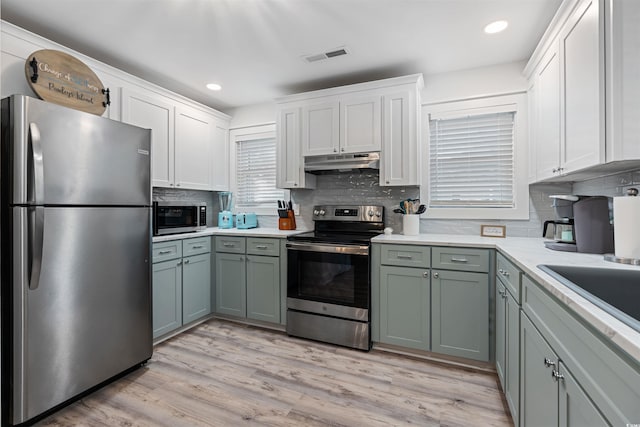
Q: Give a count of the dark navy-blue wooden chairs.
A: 0